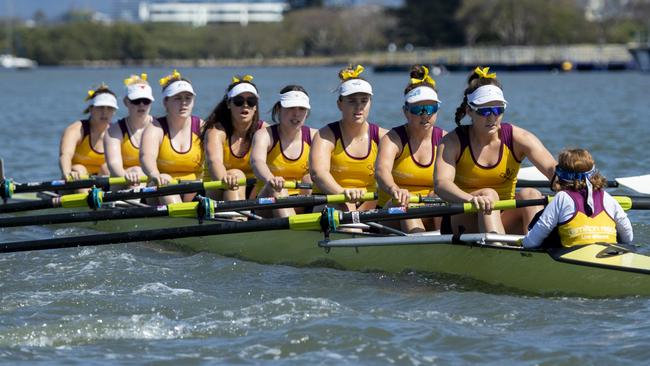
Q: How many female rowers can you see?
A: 8